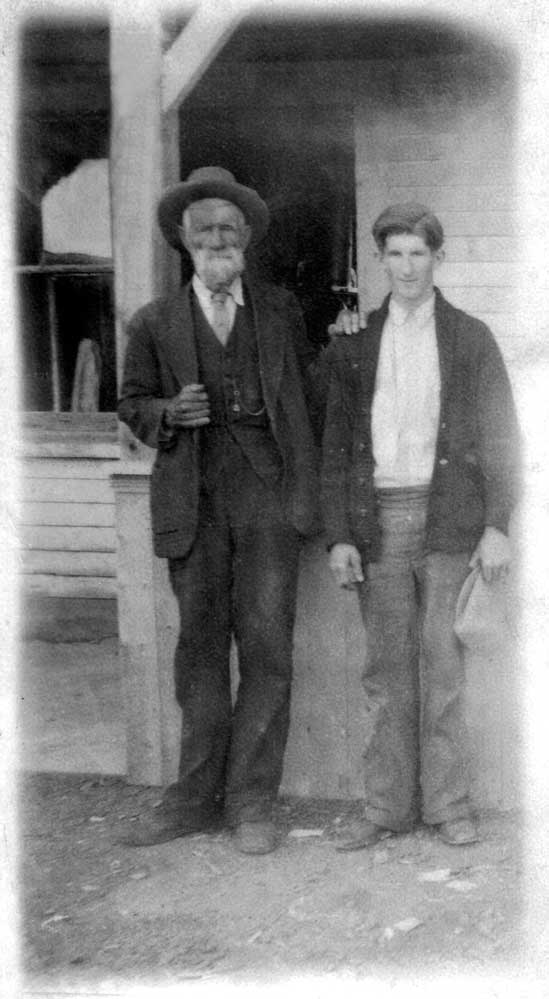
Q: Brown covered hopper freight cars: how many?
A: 0